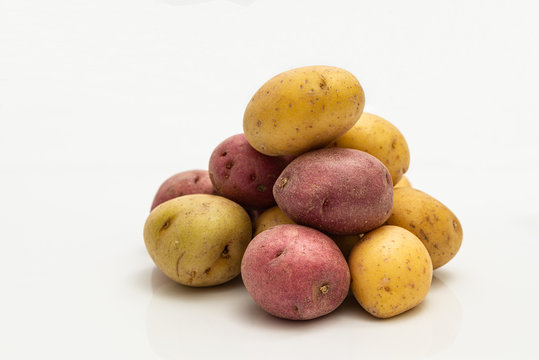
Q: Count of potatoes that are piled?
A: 11